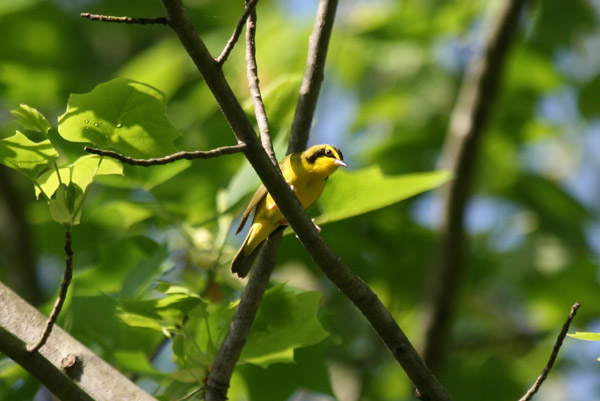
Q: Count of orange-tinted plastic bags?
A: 0